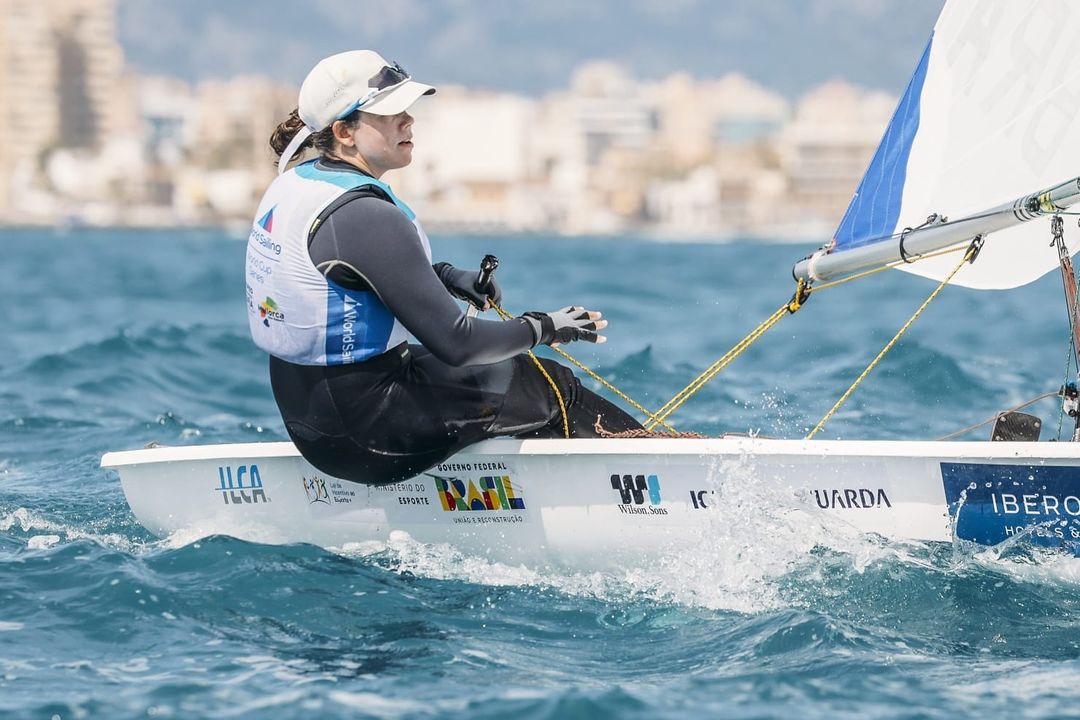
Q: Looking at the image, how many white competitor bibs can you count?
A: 1